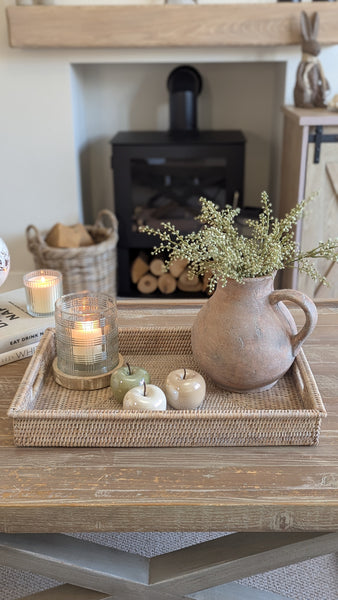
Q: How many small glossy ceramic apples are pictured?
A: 3